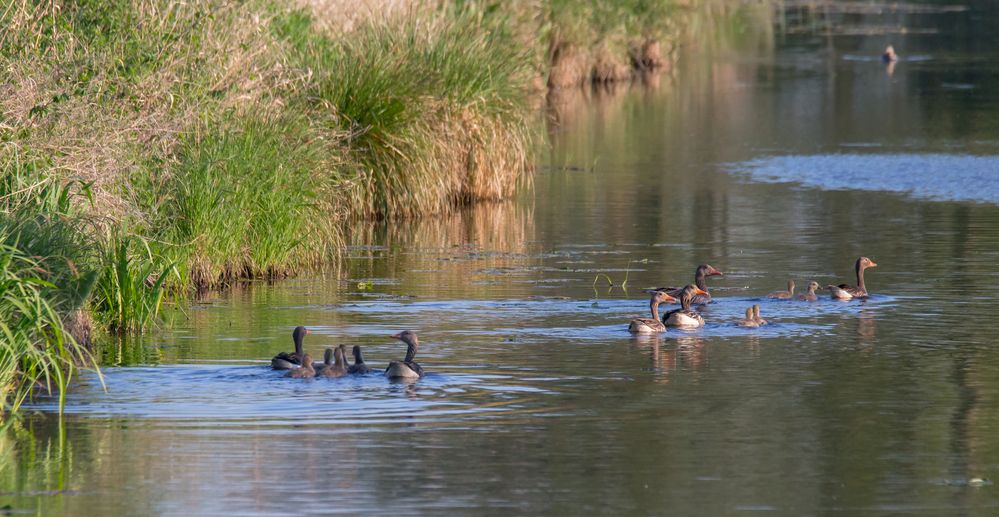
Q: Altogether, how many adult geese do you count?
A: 6